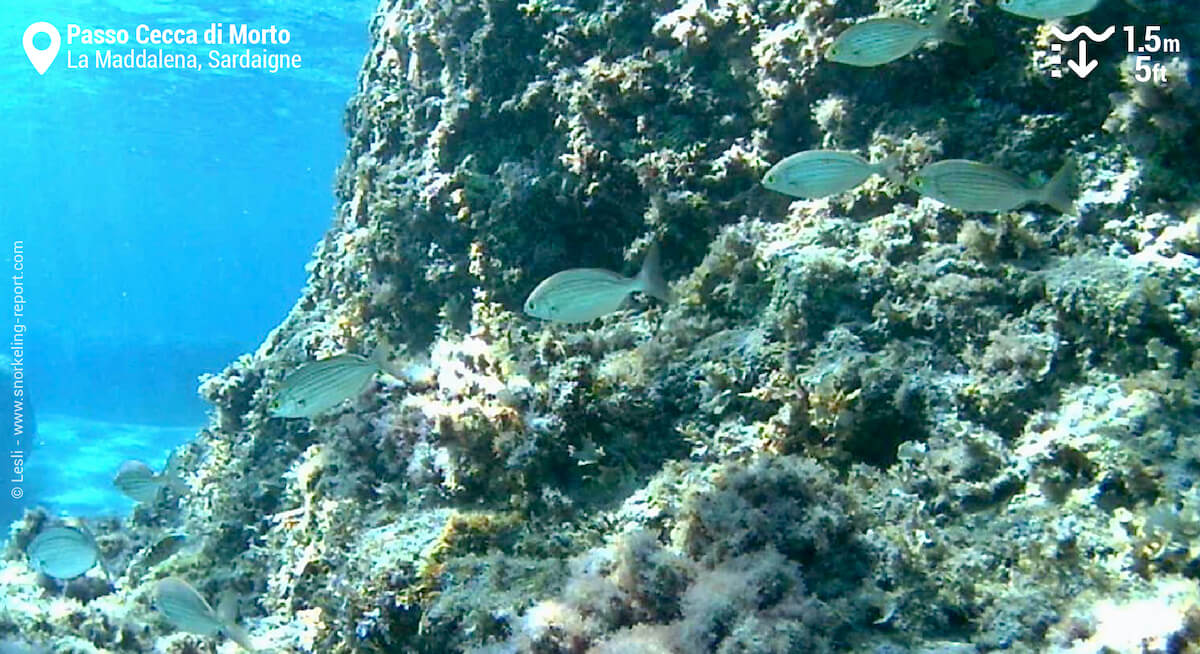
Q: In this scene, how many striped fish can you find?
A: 9